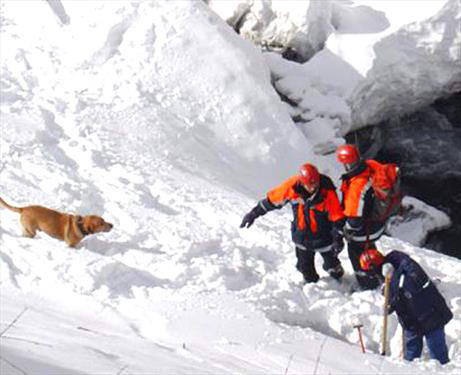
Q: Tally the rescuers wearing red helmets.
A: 3